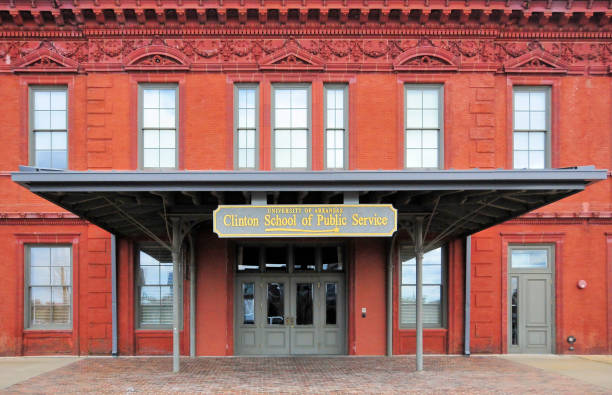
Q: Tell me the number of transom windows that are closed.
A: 5